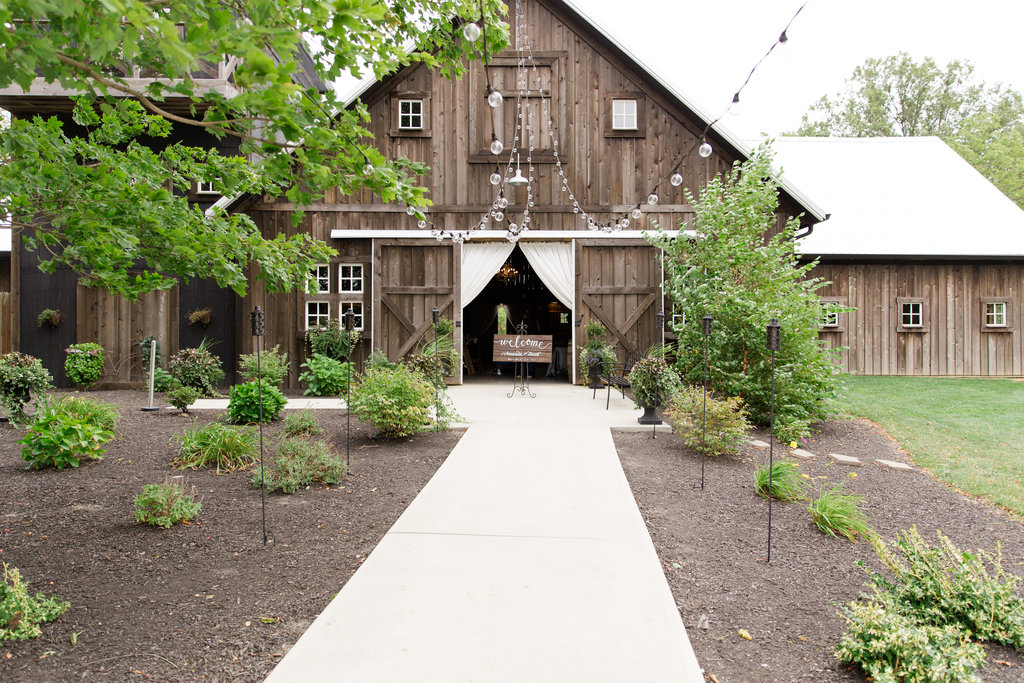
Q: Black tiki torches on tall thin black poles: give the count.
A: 6